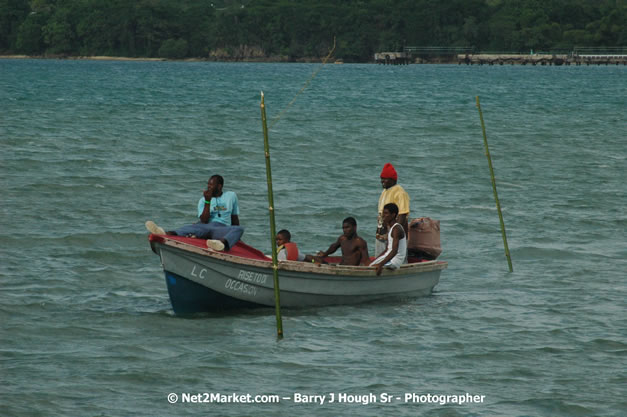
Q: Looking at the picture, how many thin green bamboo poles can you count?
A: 2